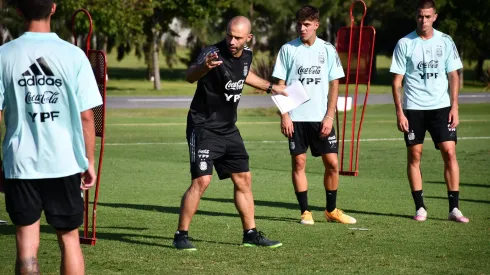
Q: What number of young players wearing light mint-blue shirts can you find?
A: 3